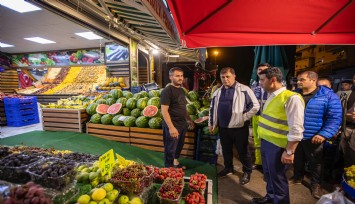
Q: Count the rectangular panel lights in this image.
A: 4